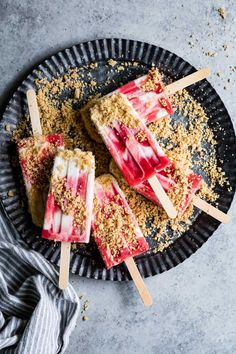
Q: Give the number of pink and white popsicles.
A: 6